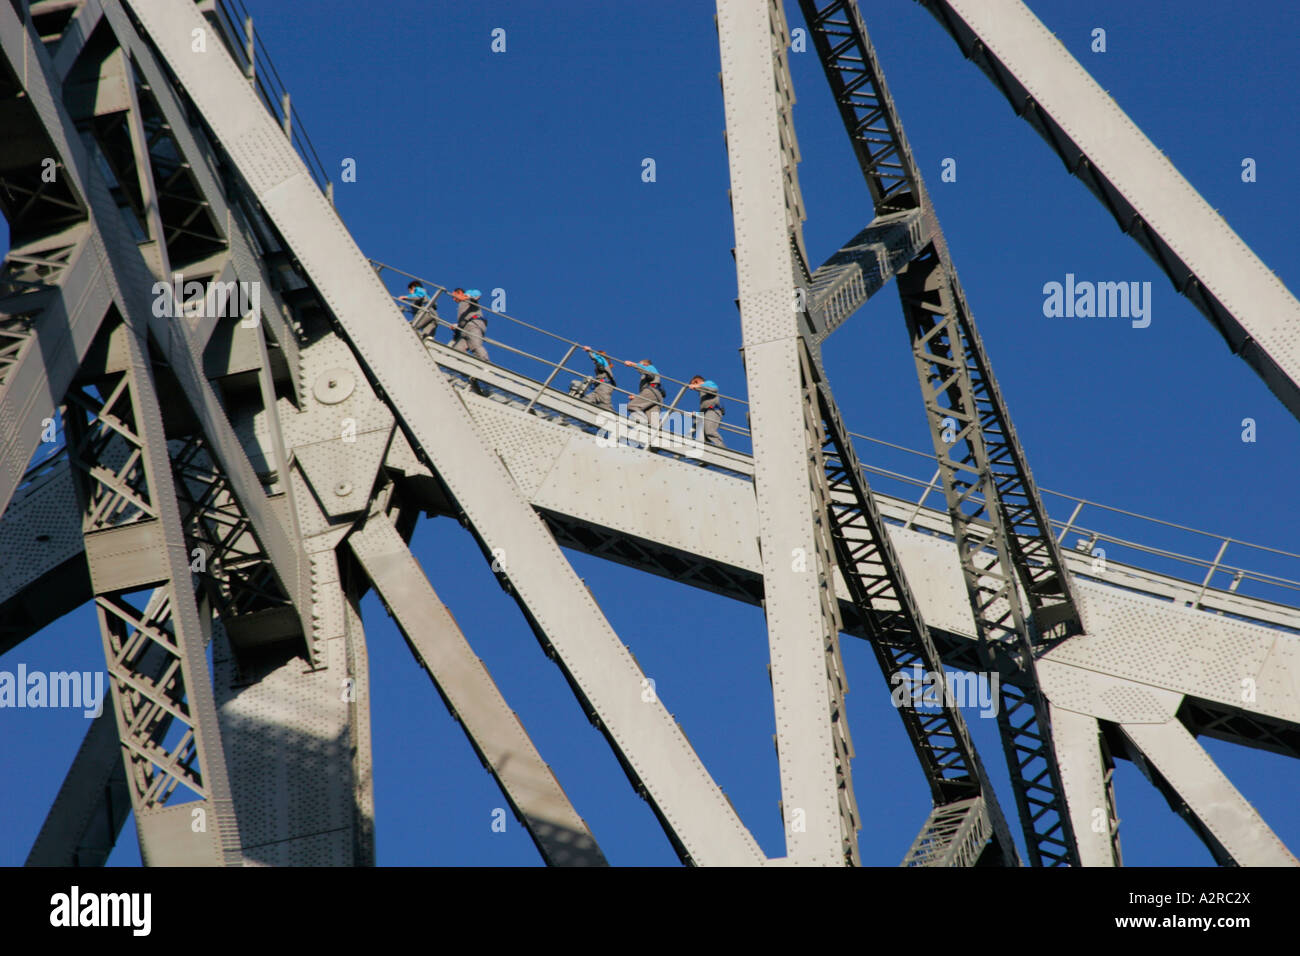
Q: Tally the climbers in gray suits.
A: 5